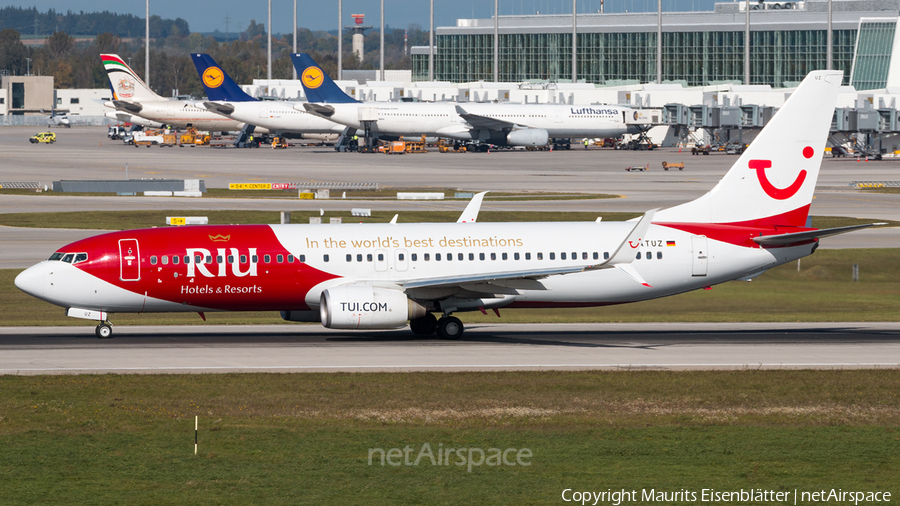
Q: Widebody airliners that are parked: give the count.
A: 3